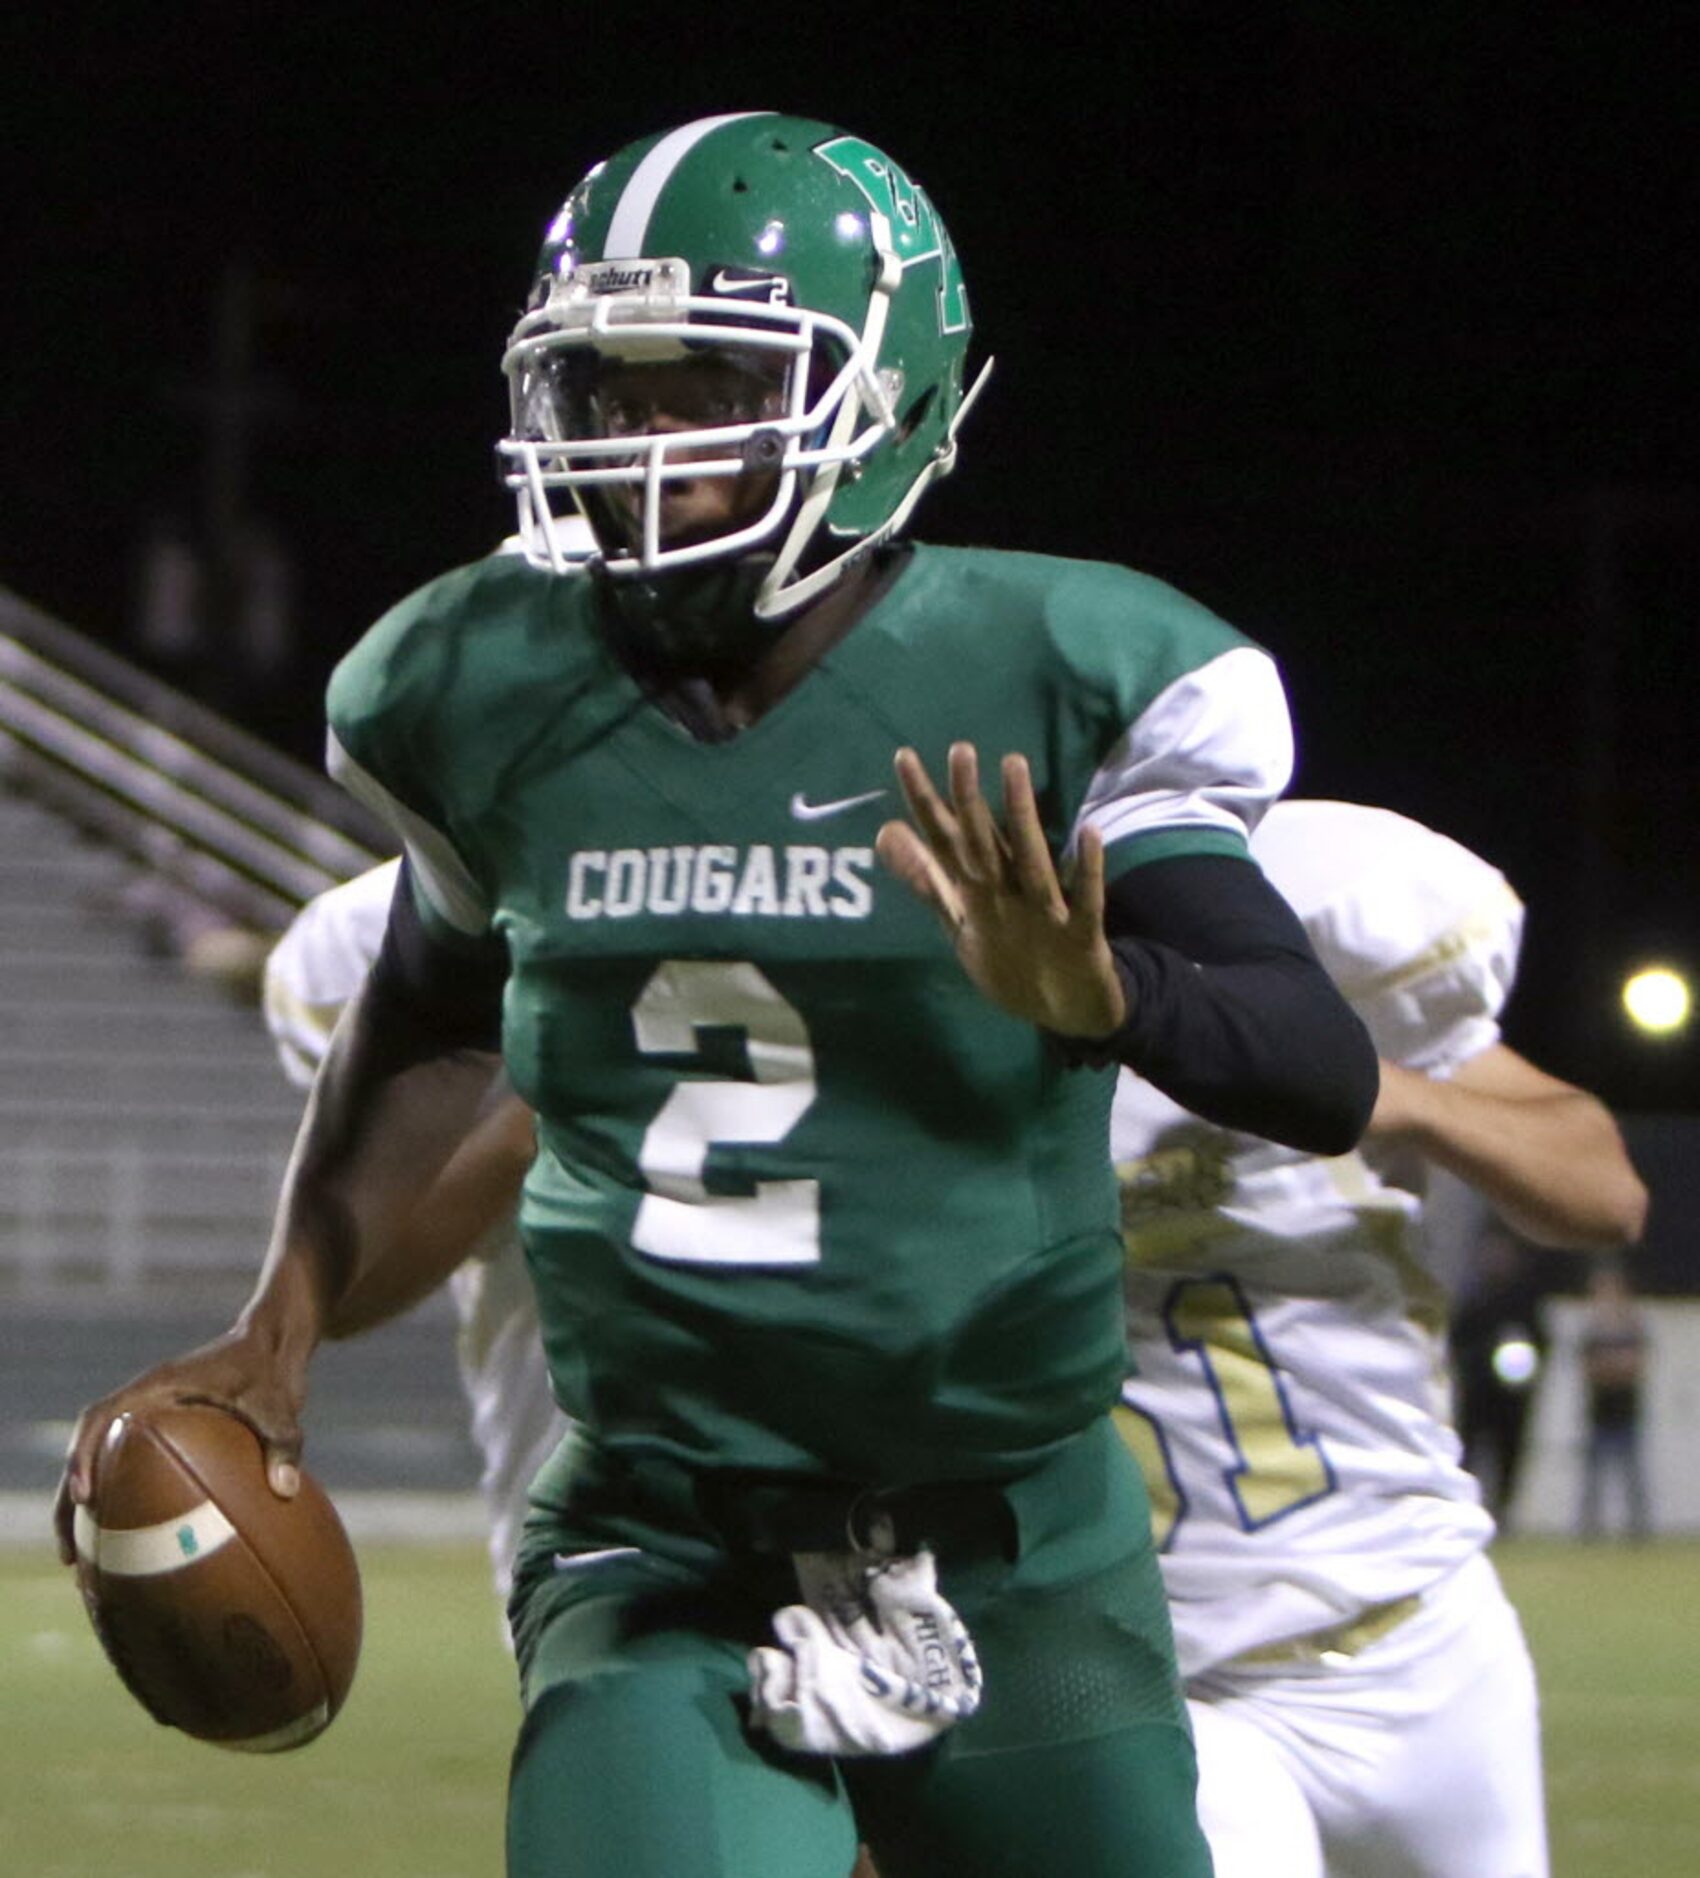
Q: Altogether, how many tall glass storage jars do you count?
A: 0